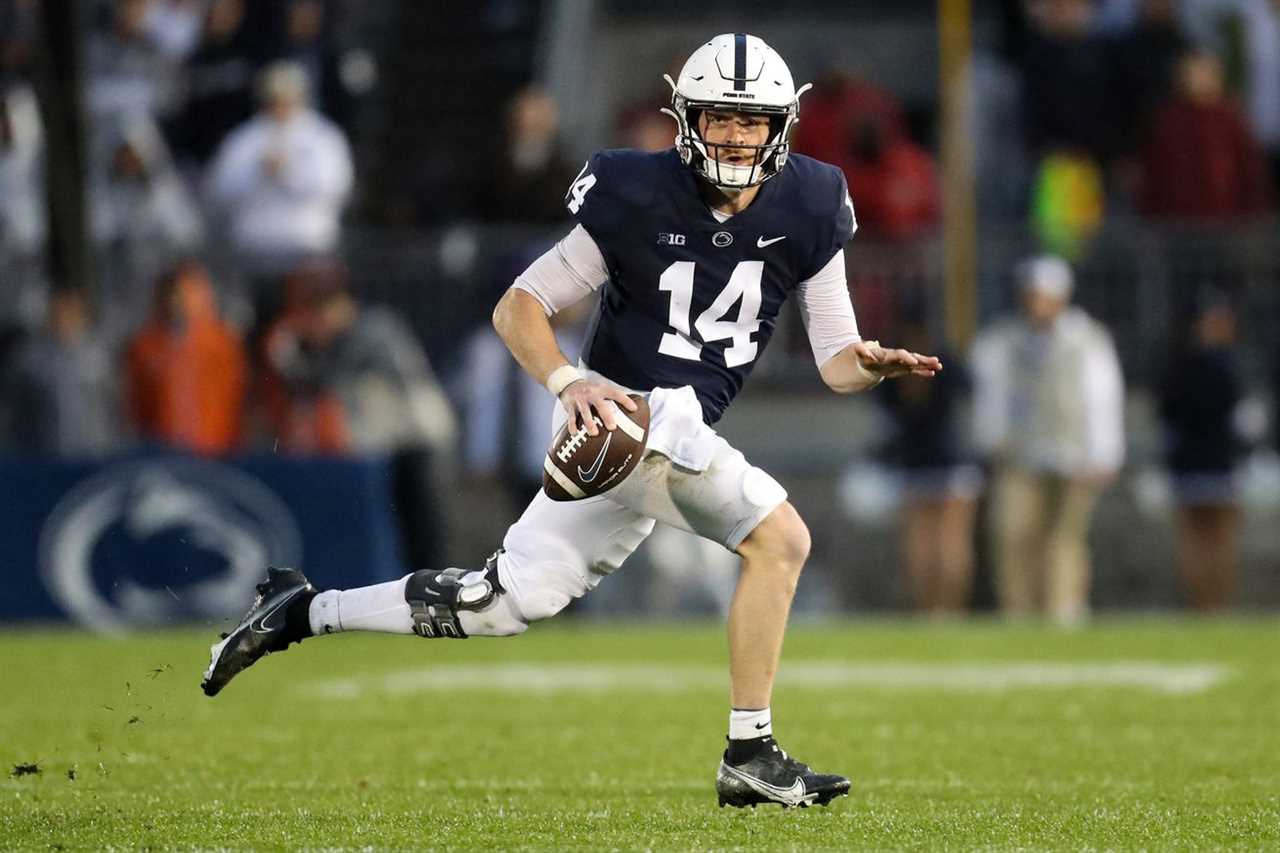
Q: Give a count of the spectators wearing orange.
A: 2